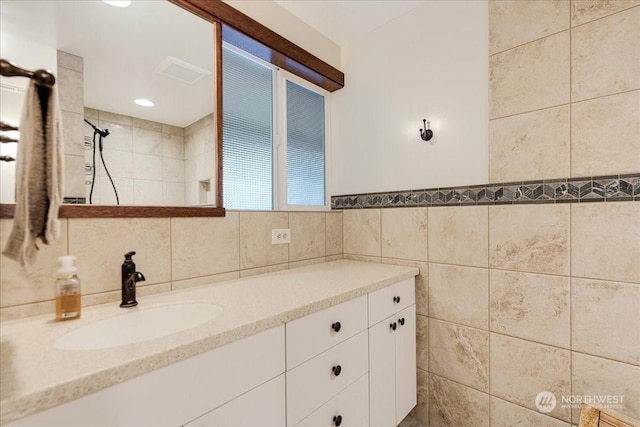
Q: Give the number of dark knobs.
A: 6